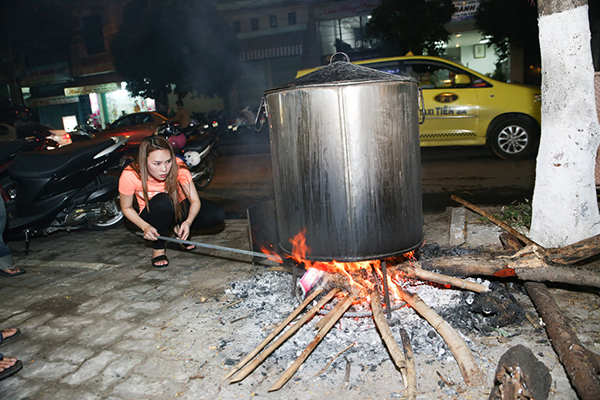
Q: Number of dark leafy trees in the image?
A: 3